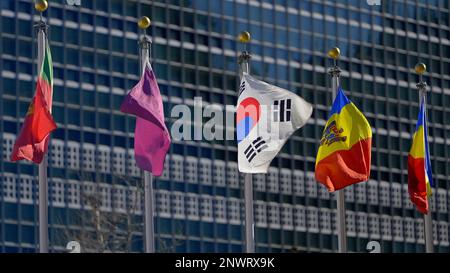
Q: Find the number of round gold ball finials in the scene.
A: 5